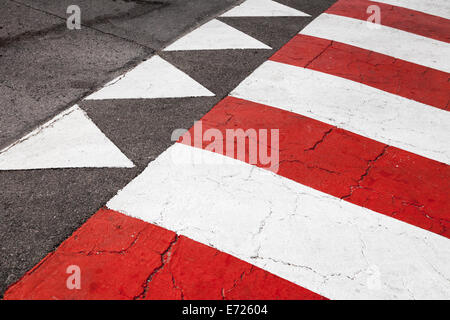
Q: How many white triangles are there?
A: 4